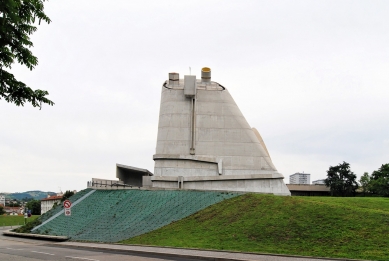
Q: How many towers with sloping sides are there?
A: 1